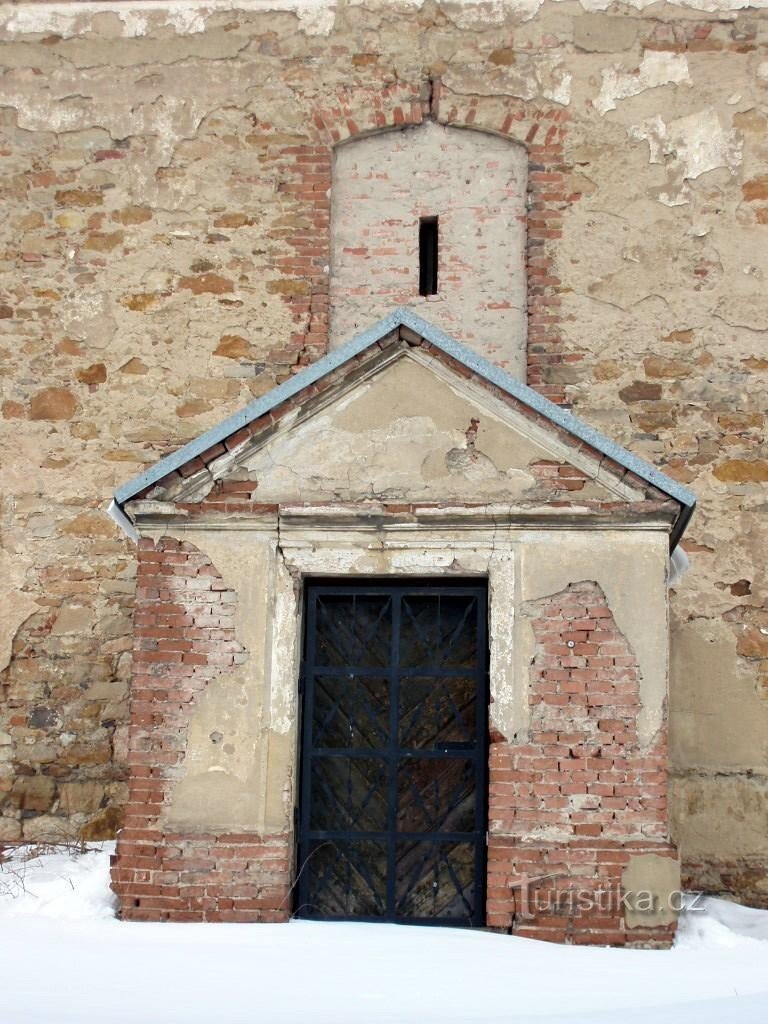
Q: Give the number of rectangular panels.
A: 8